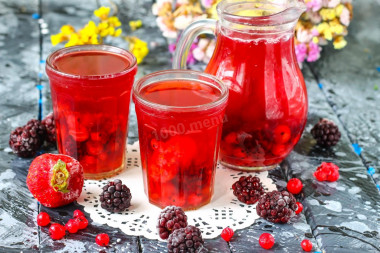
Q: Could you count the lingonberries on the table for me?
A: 11